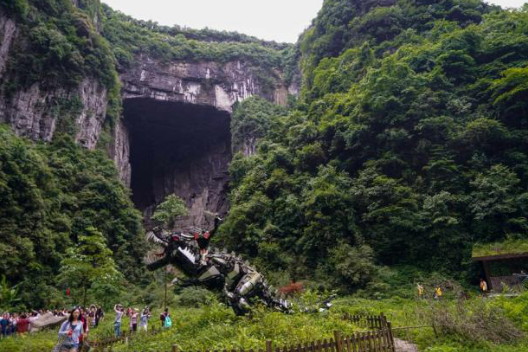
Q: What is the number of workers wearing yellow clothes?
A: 3